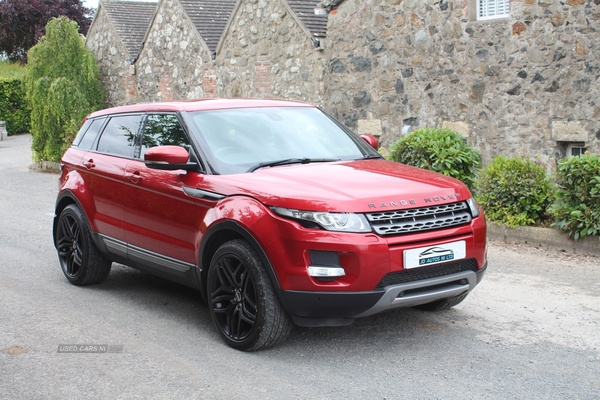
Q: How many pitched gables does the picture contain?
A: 3